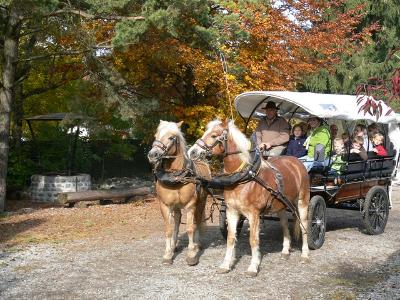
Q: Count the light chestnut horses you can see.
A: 2